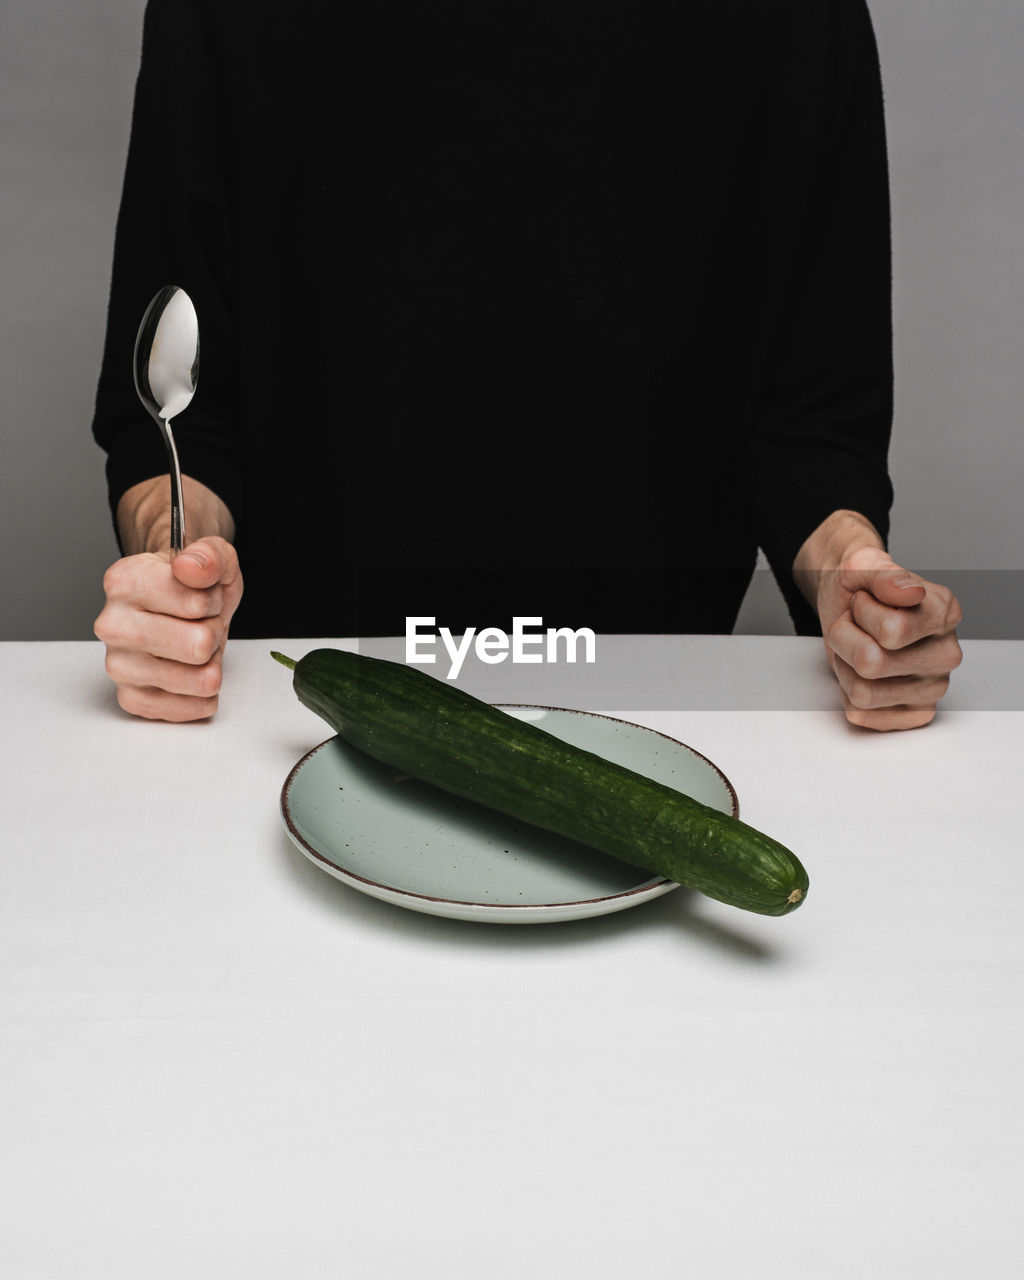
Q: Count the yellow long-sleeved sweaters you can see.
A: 0